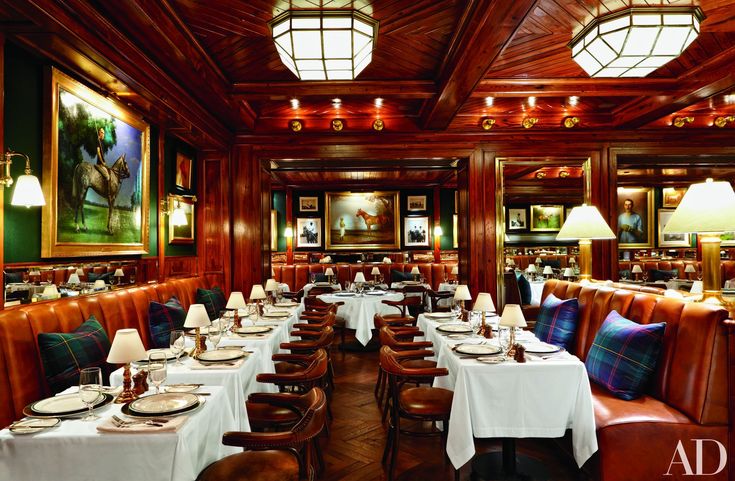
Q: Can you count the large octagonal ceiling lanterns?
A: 2